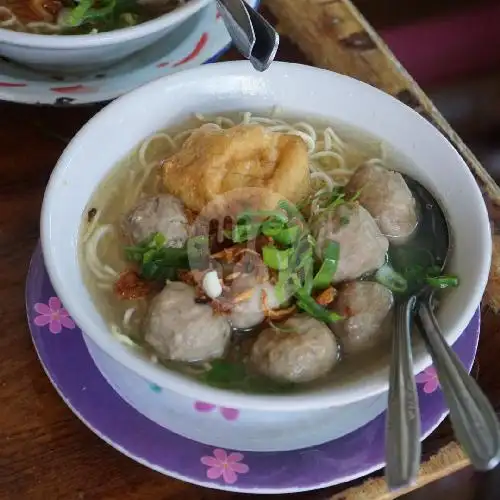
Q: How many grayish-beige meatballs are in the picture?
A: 7